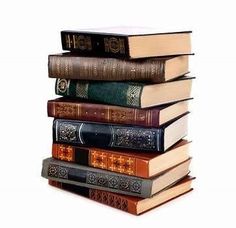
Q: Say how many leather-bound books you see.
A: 8